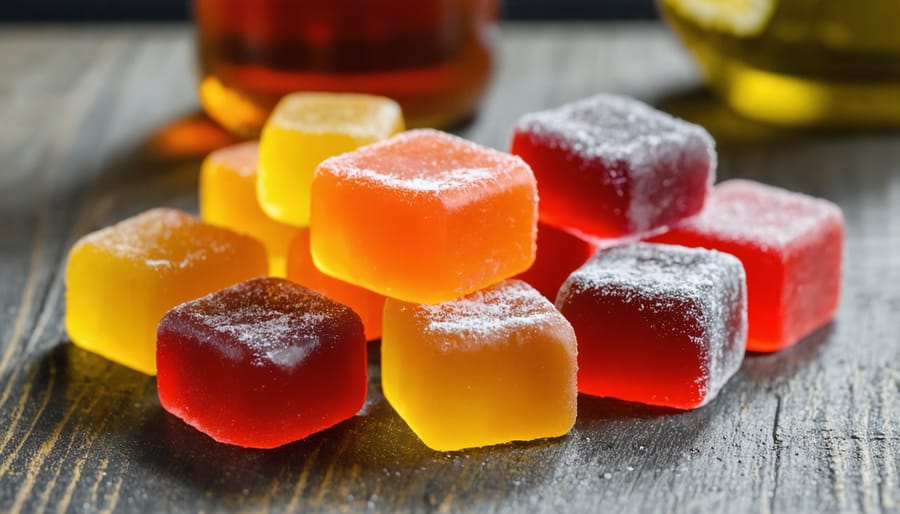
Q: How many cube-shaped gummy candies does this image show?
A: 11